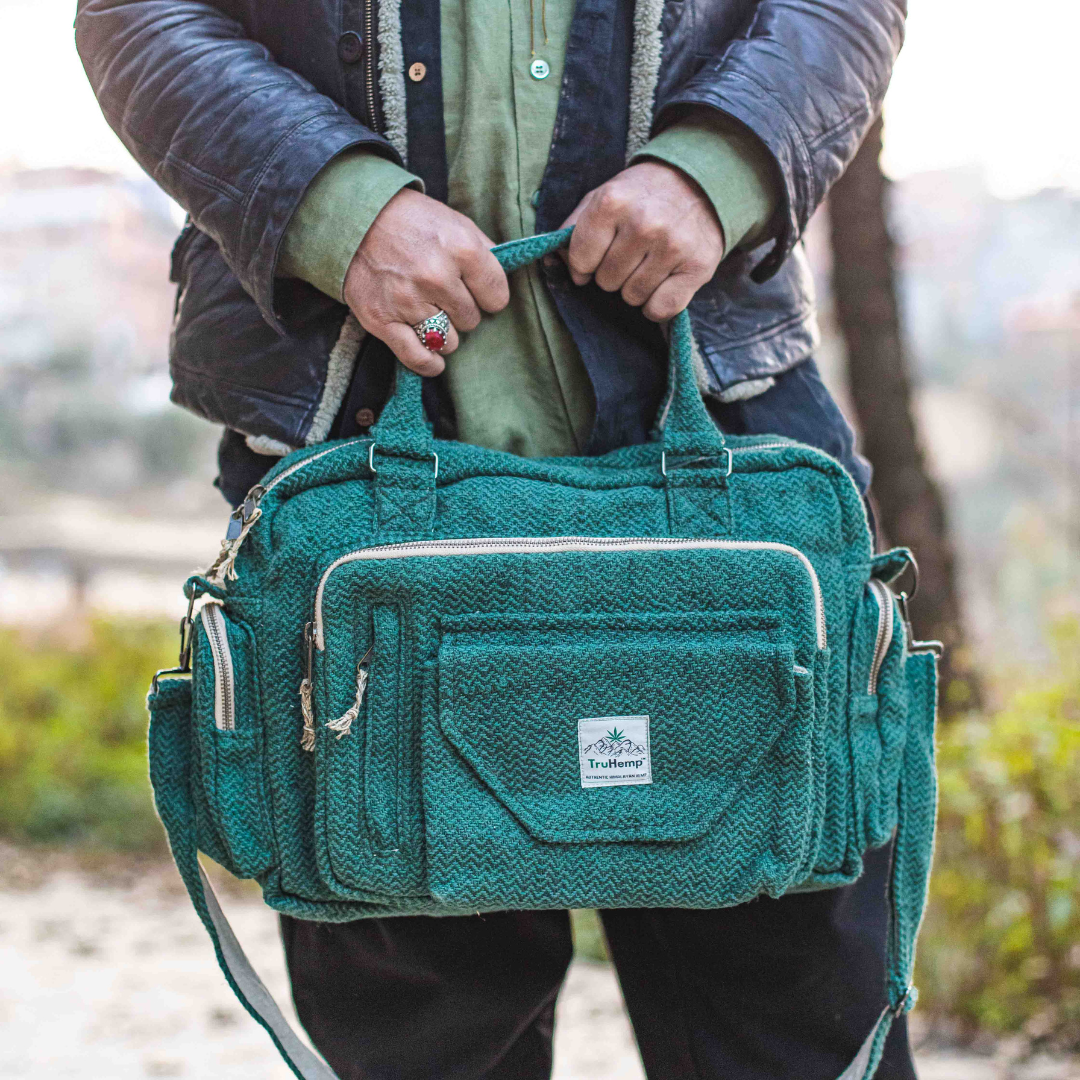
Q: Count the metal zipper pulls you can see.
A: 4